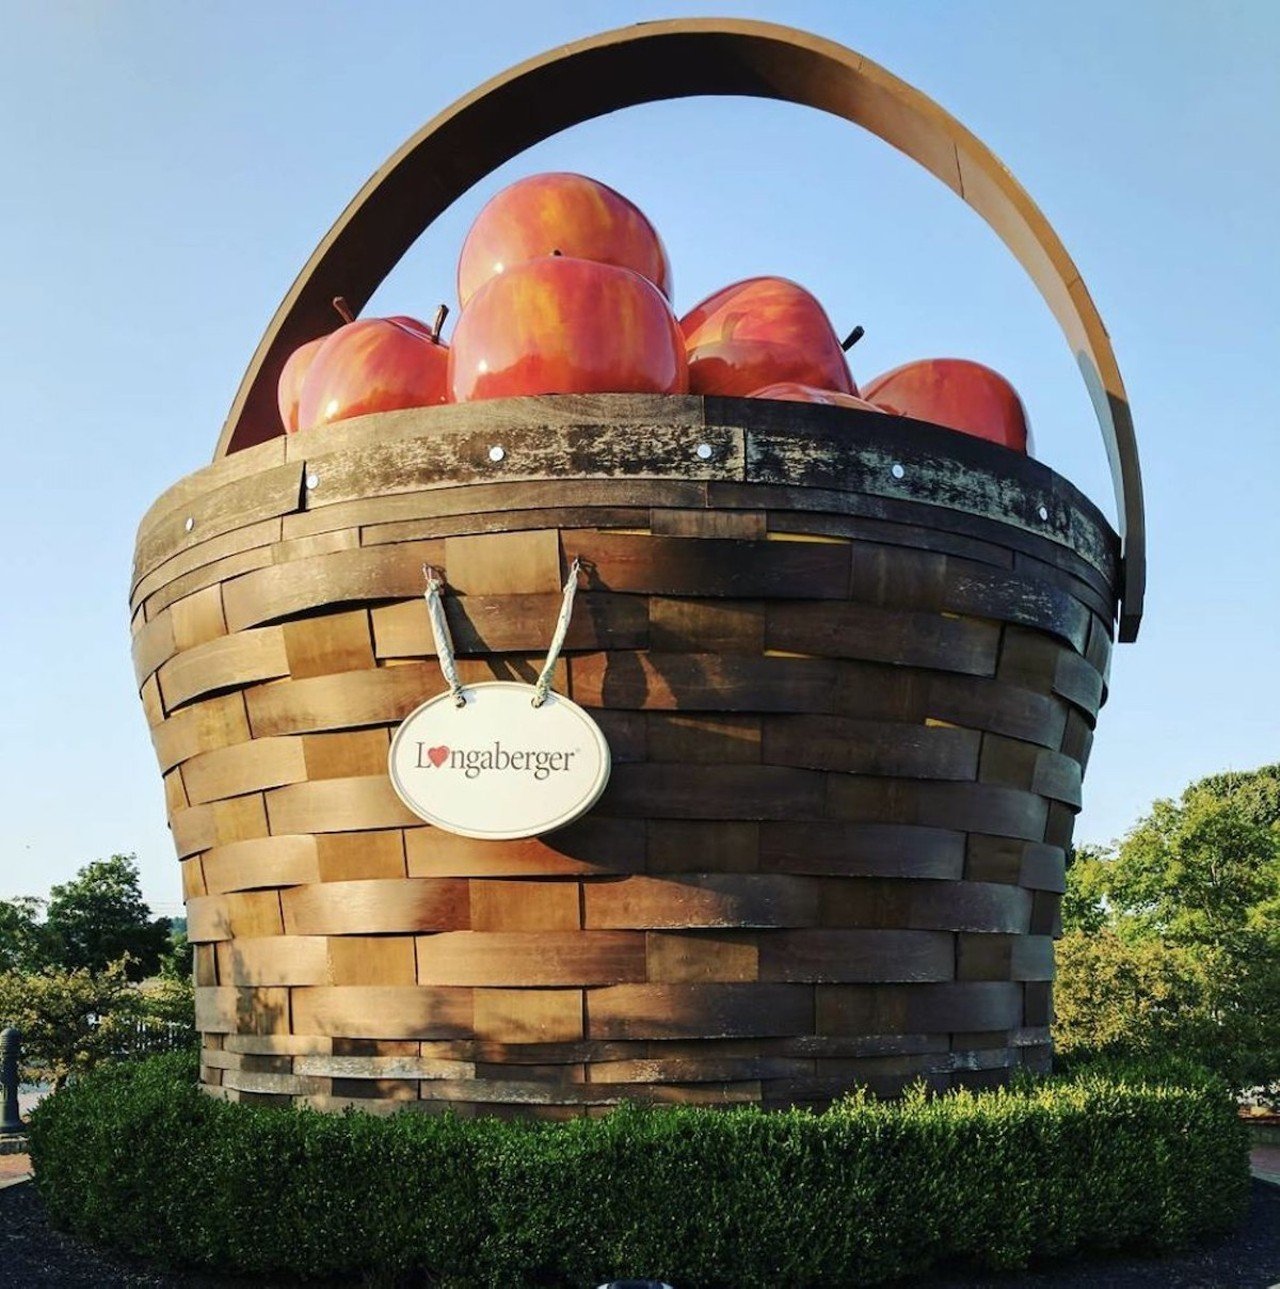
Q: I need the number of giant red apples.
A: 7